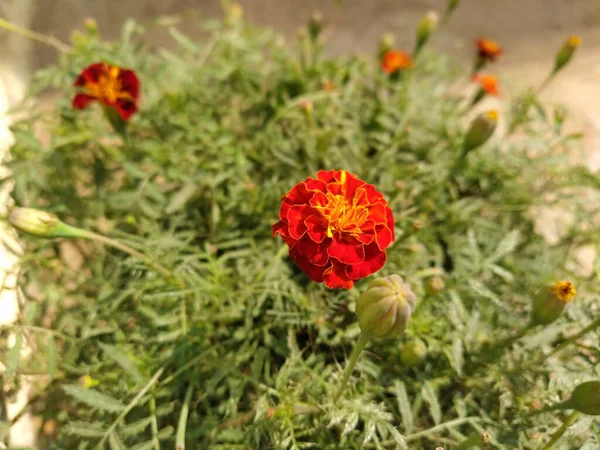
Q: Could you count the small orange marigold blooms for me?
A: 3